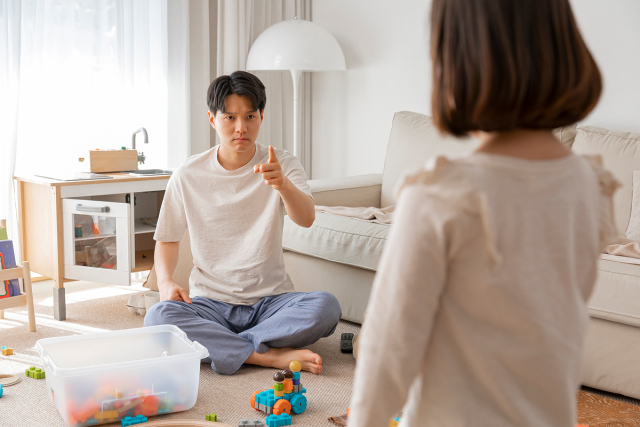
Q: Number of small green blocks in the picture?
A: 2